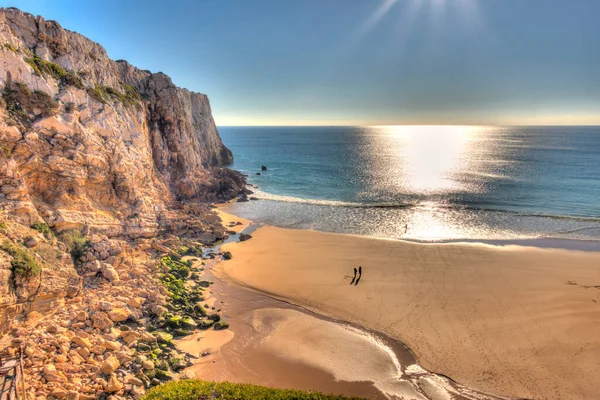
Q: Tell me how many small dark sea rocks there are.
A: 2